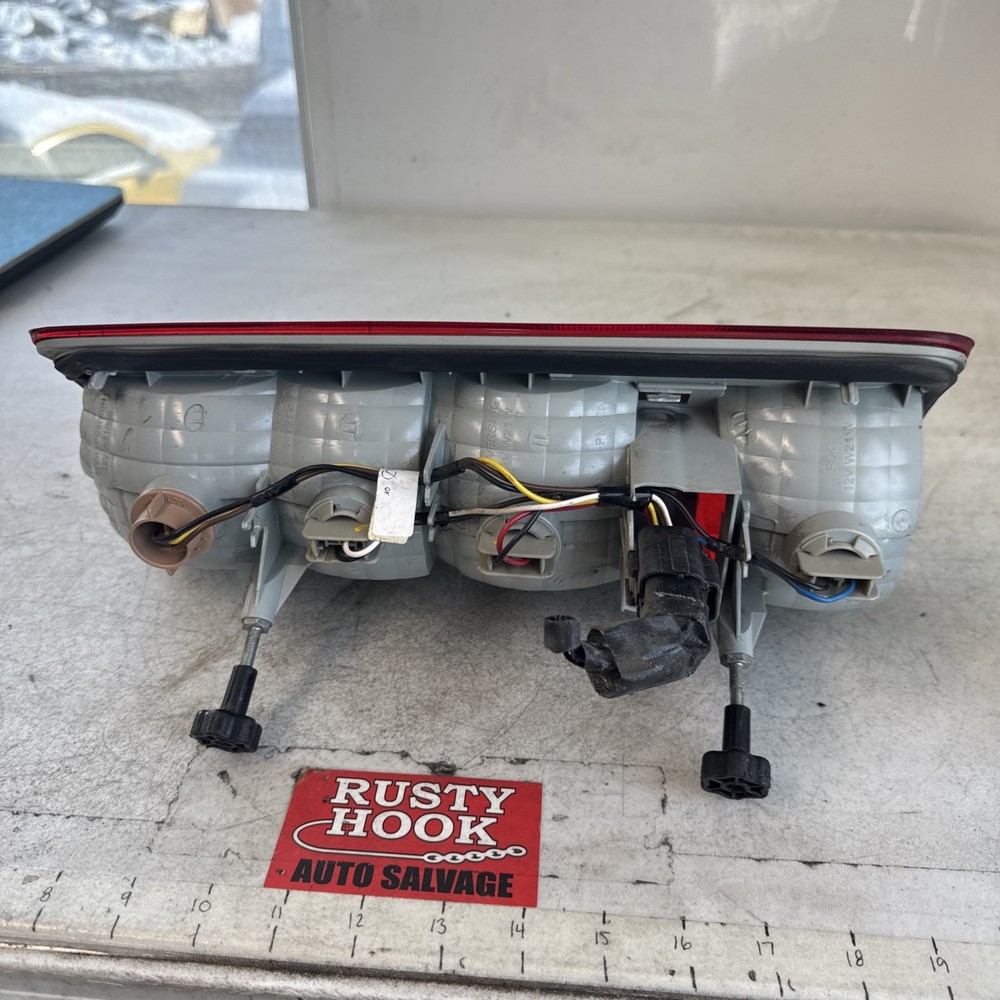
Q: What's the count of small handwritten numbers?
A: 12